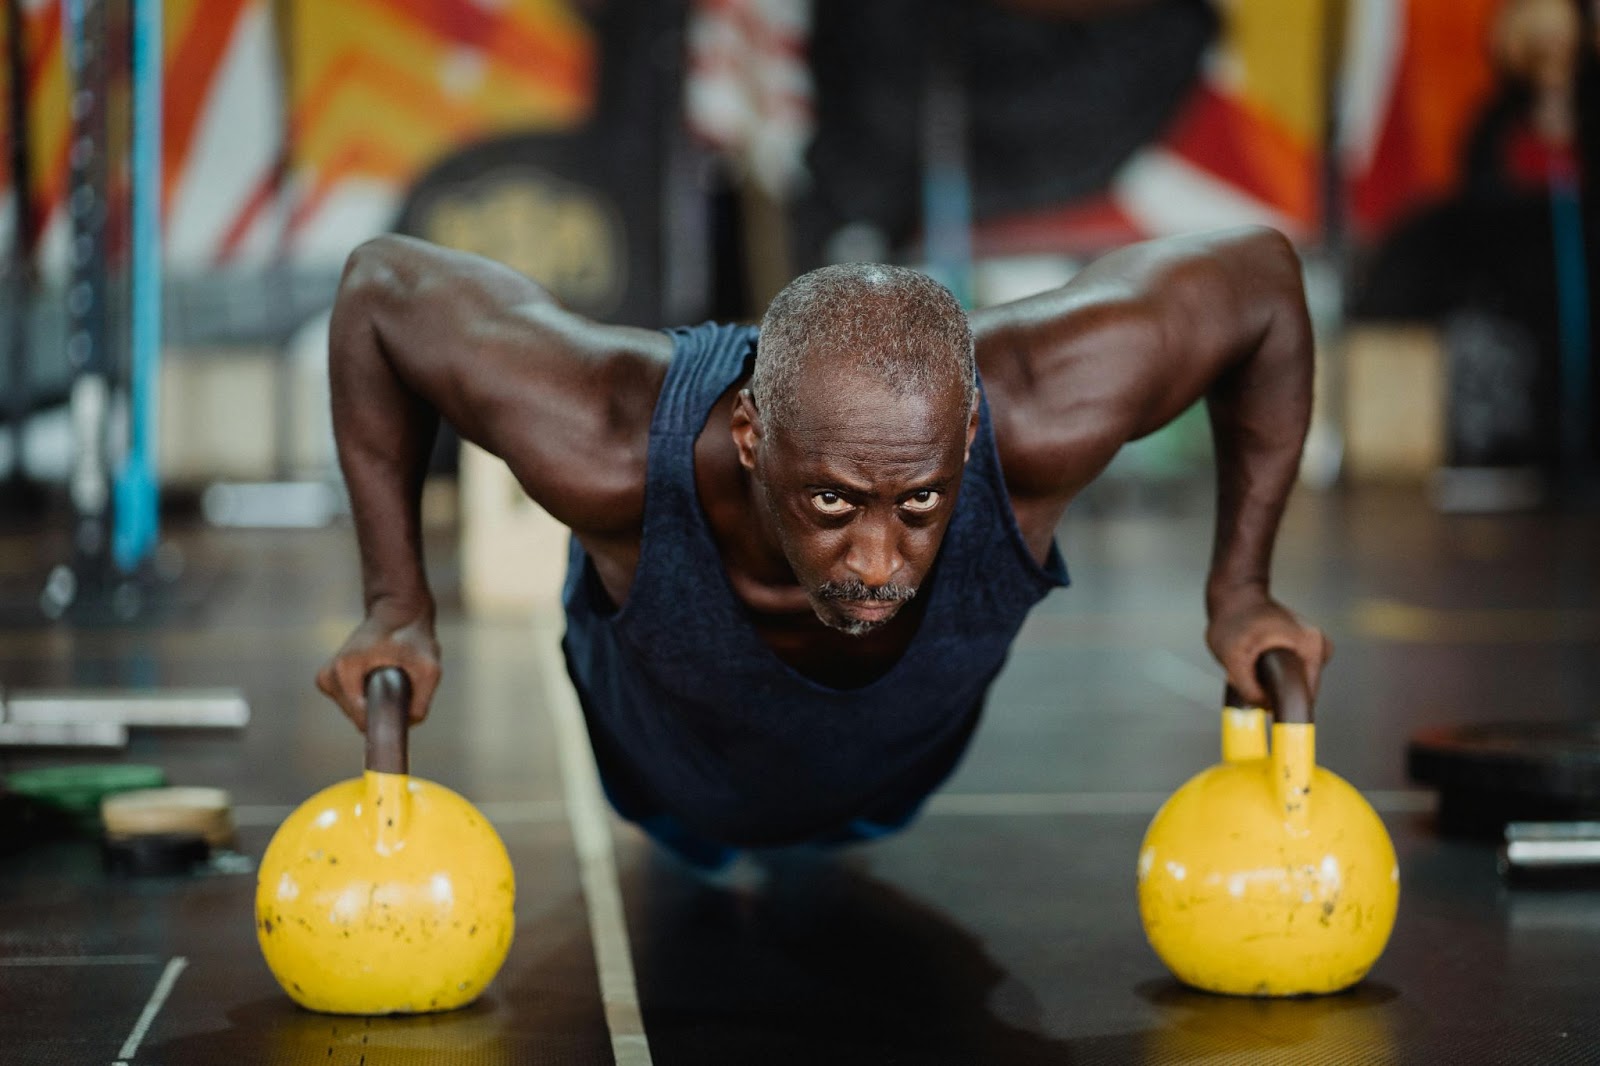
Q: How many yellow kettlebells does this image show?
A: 2